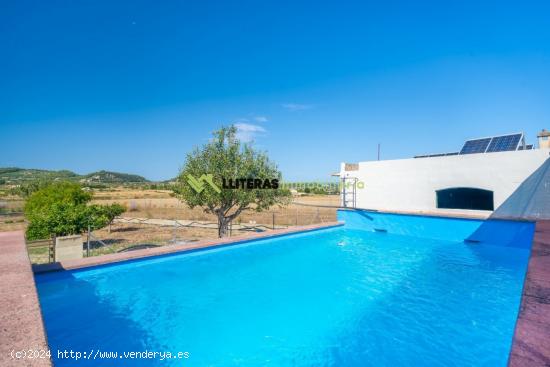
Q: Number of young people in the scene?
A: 0